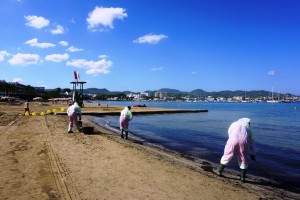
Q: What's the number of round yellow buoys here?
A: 6